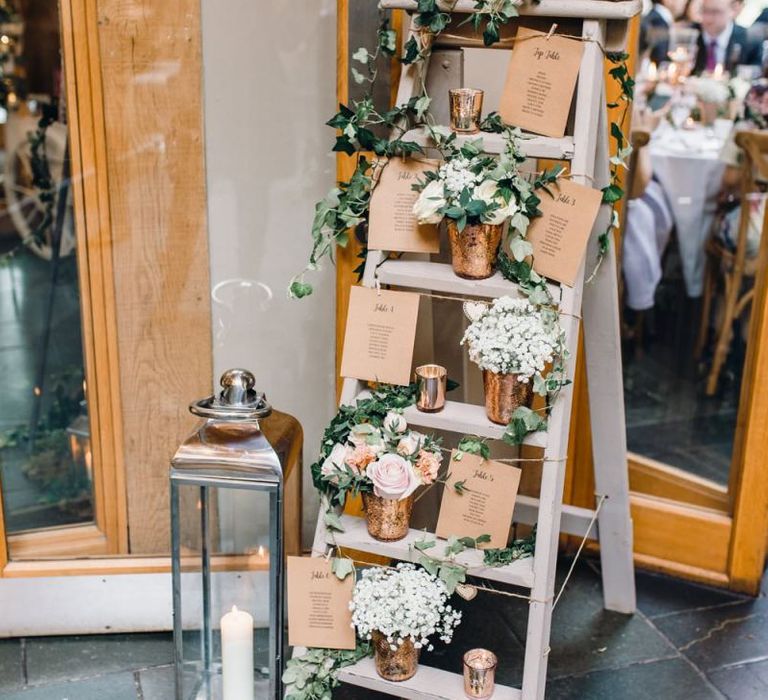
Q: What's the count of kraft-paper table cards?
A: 6